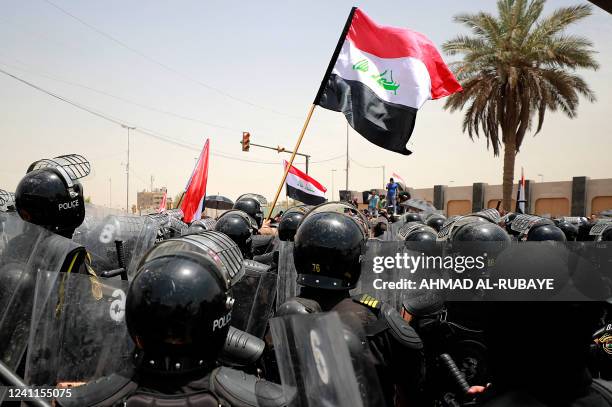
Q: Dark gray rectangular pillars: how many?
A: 4